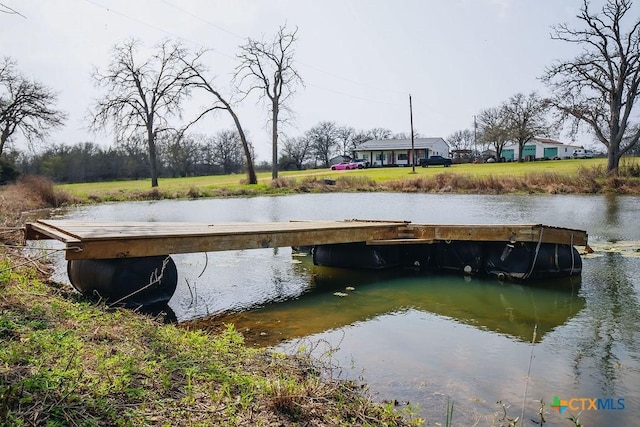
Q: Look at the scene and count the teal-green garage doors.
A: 3